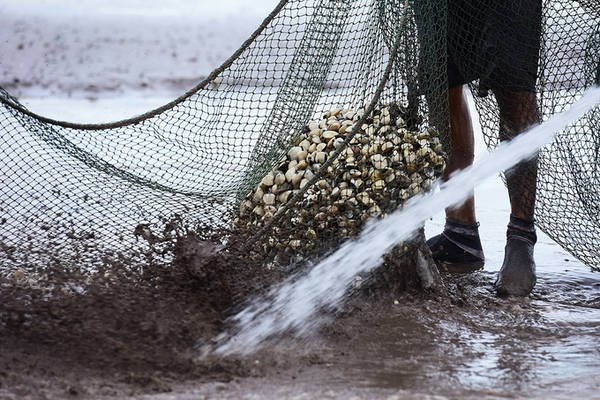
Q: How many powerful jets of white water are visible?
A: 1